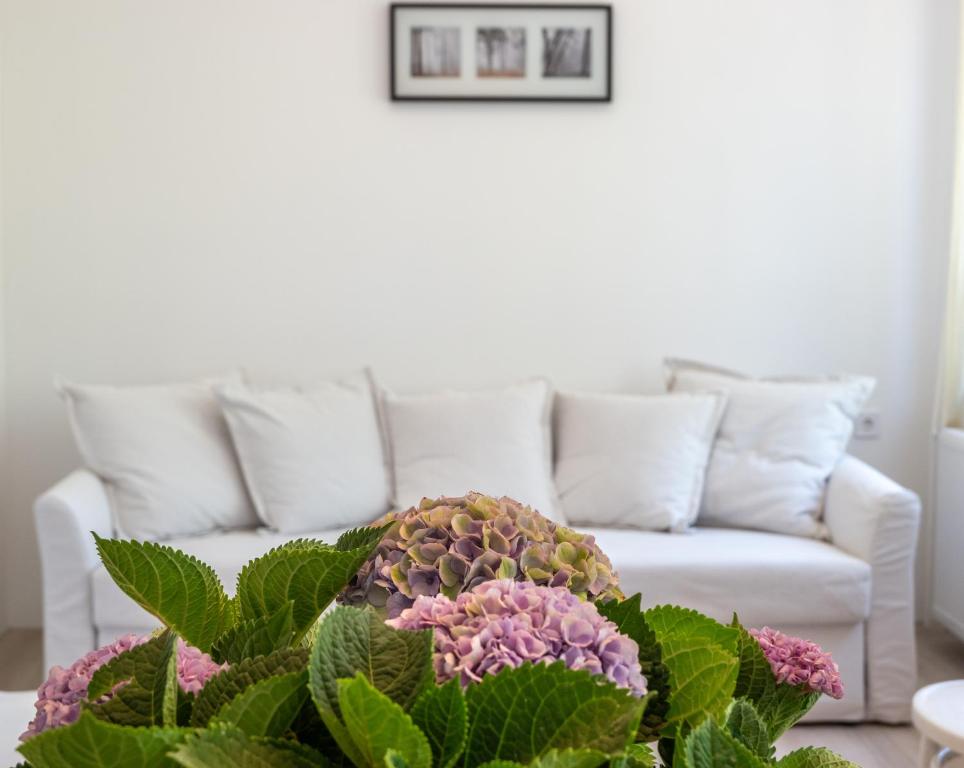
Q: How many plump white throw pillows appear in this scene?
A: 5